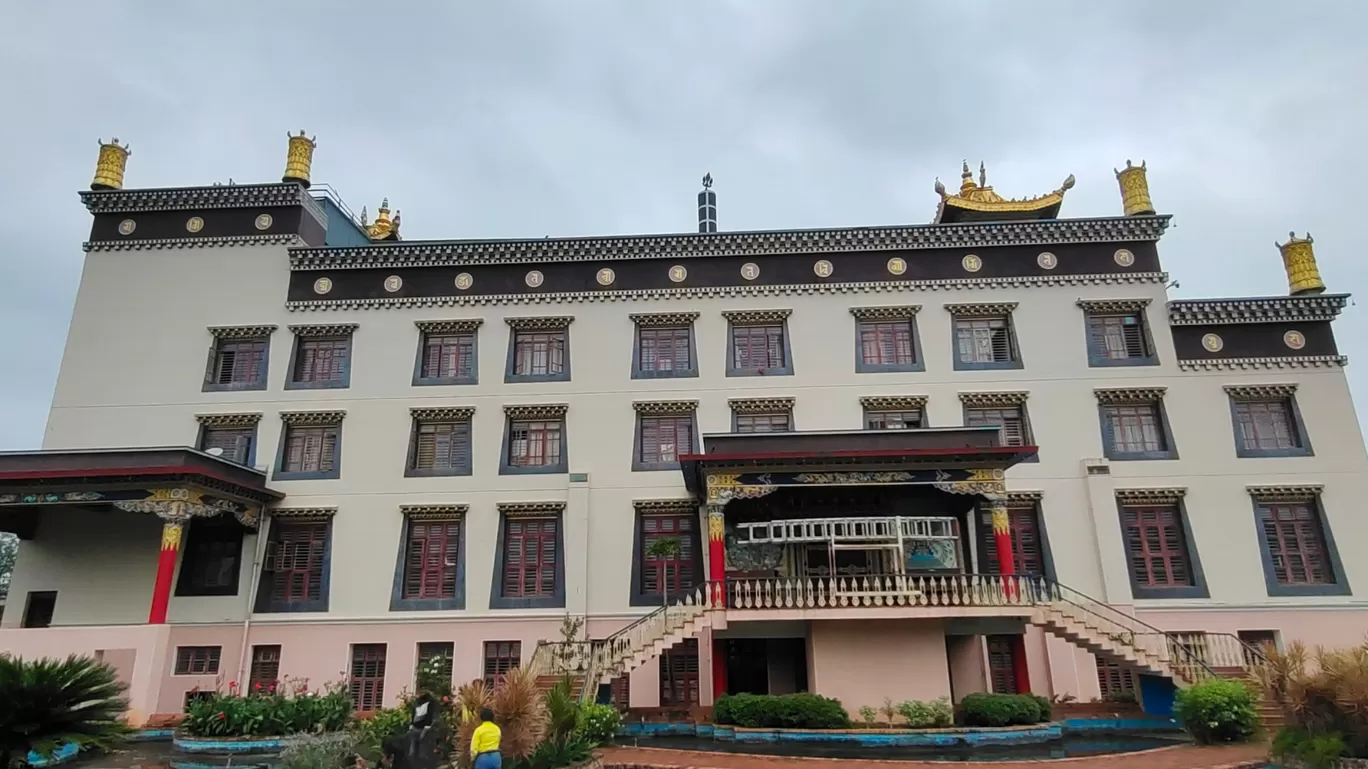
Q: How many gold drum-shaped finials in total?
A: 4